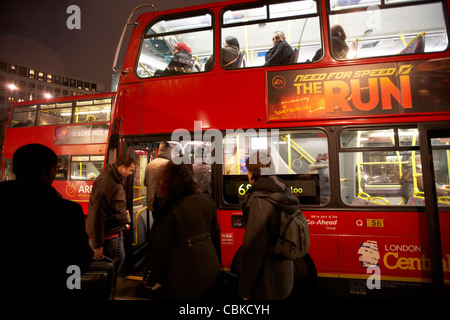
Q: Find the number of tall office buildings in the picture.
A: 1